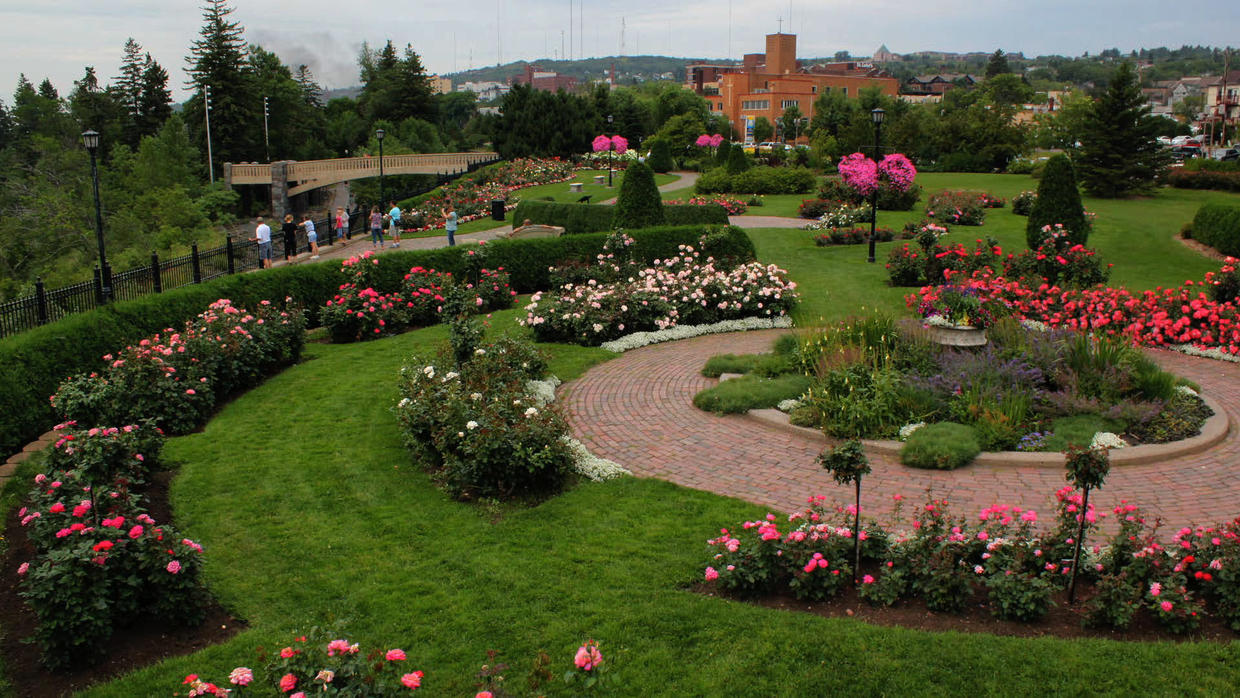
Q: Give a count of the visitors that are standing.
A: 8